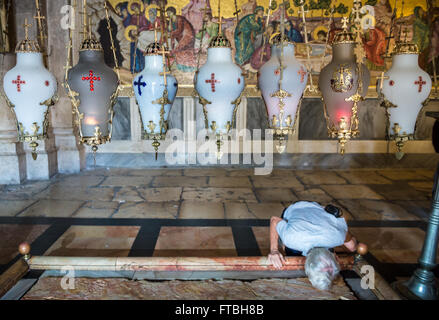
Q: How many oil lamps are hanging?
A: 7